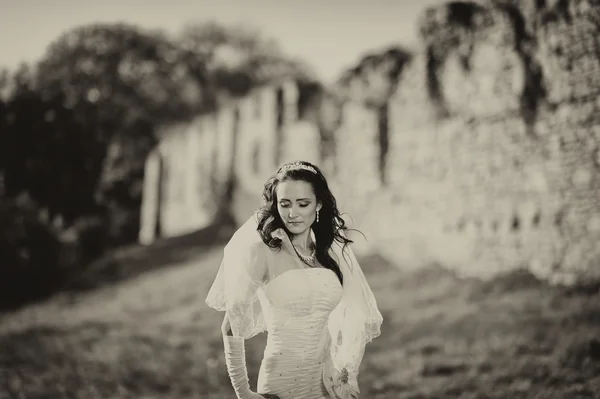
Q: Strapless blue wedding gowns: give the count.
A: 0